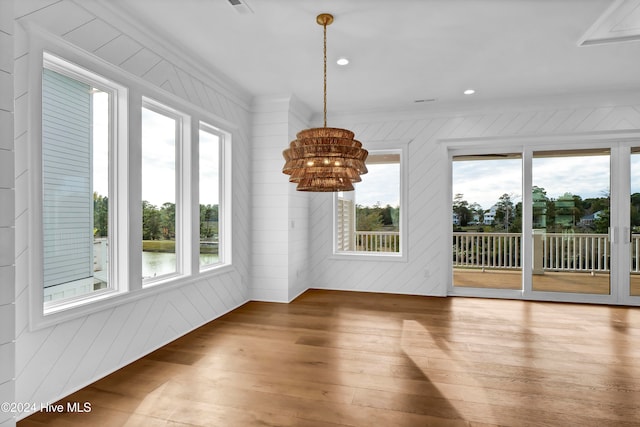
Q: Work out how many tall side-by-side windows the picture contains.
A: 3